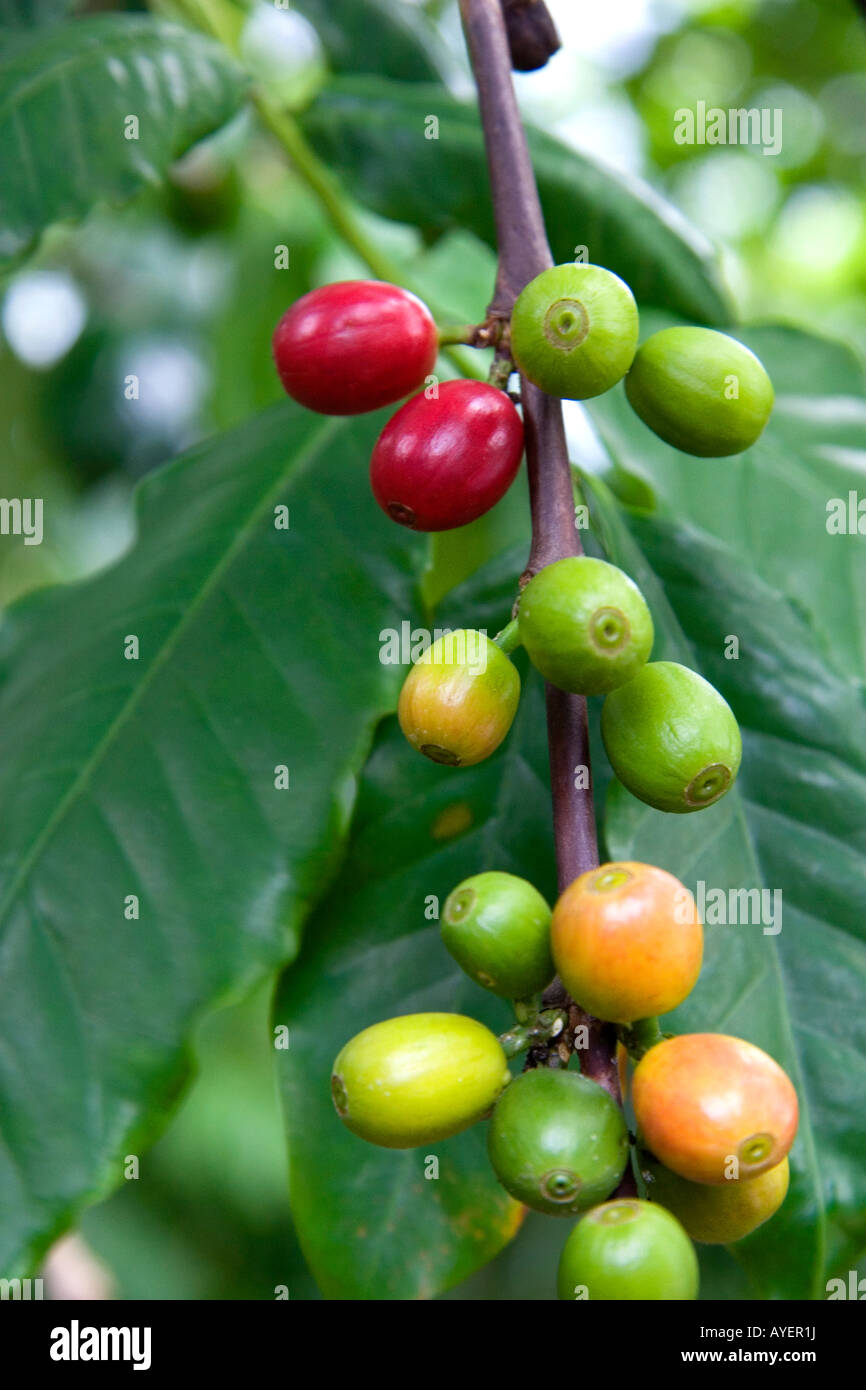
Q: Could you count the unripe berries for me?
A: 12